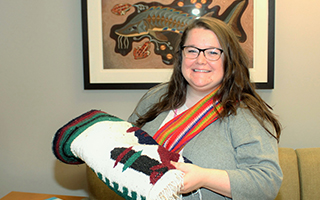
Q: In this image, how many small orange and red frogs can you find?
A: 2